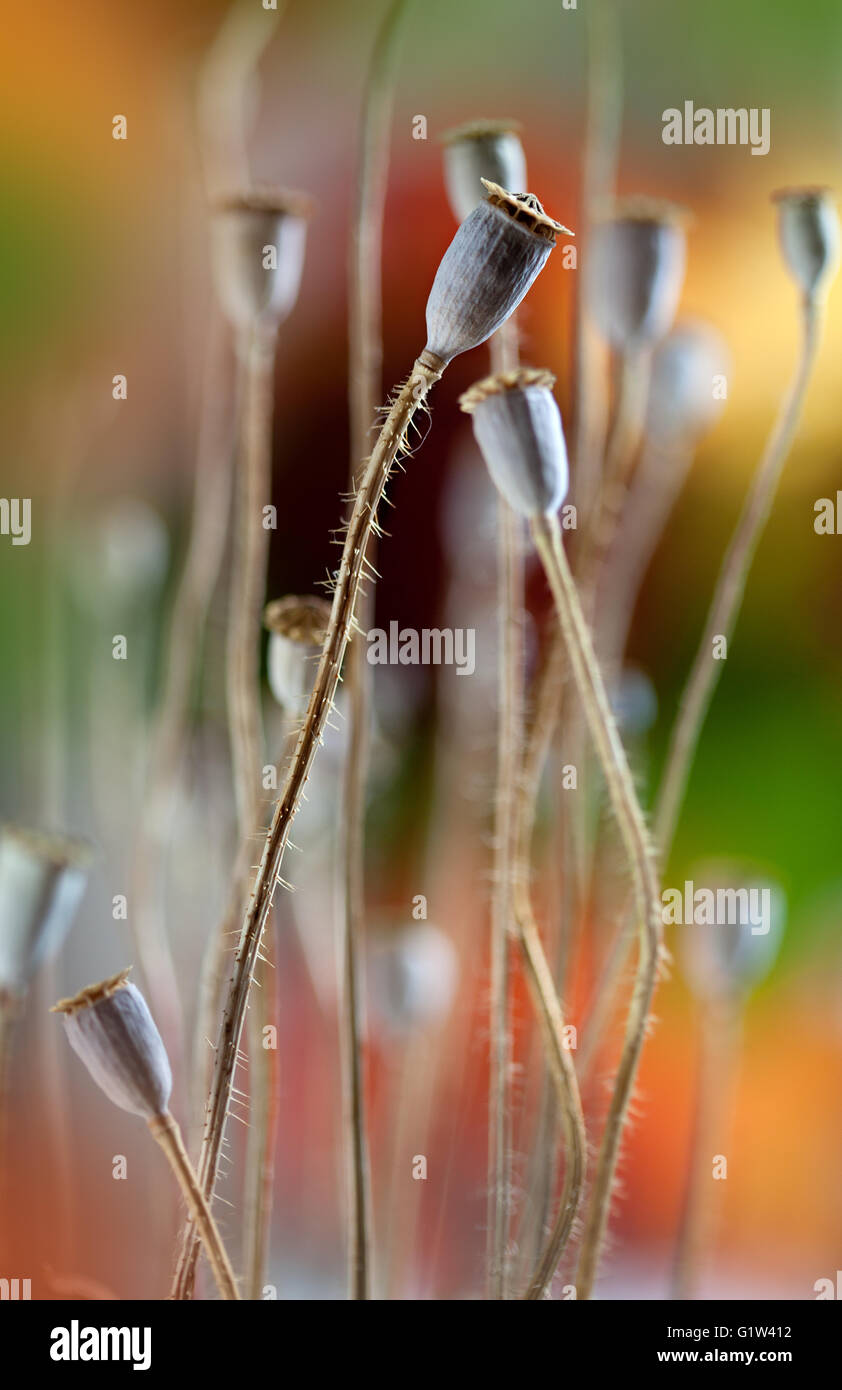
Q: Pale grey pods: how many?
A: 12